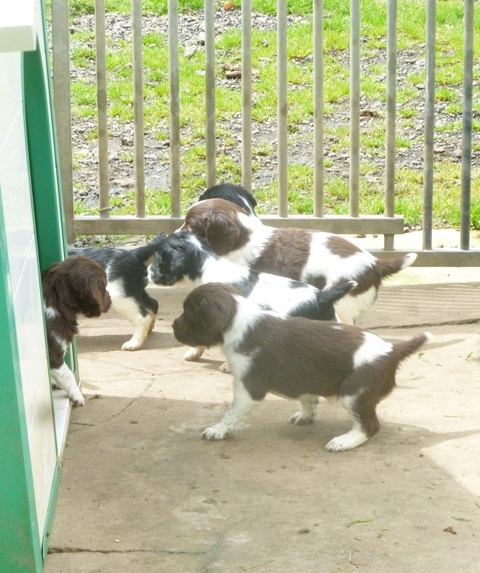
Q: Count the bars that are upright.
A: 12